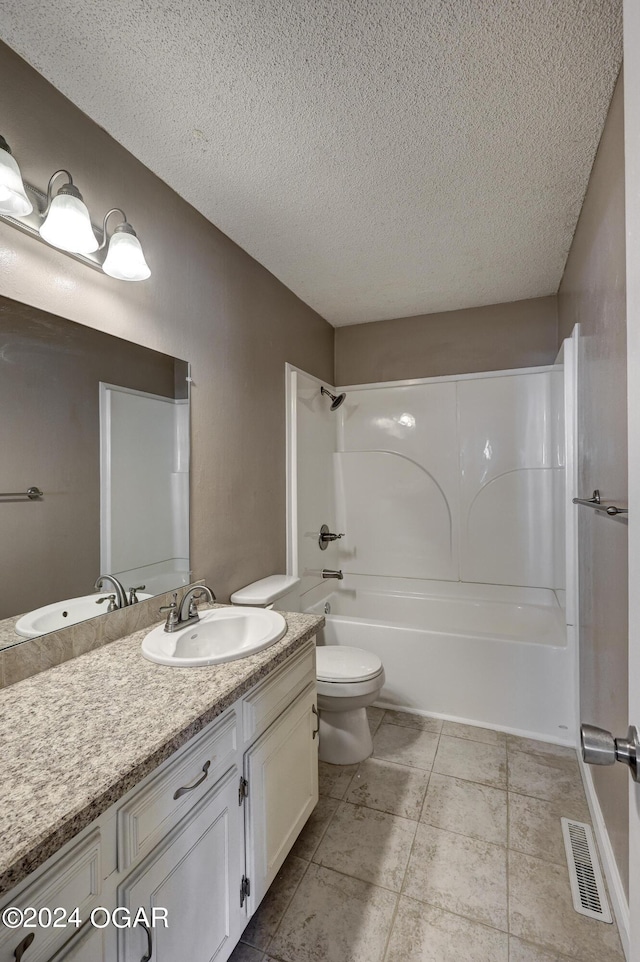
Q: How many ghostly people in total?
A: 0